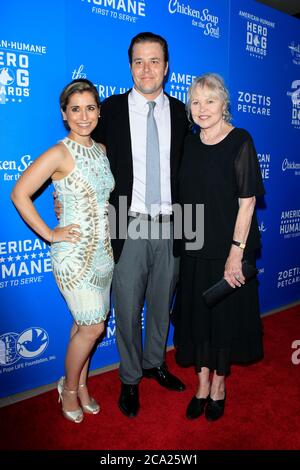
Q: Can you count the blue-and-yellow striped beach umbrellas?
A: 0